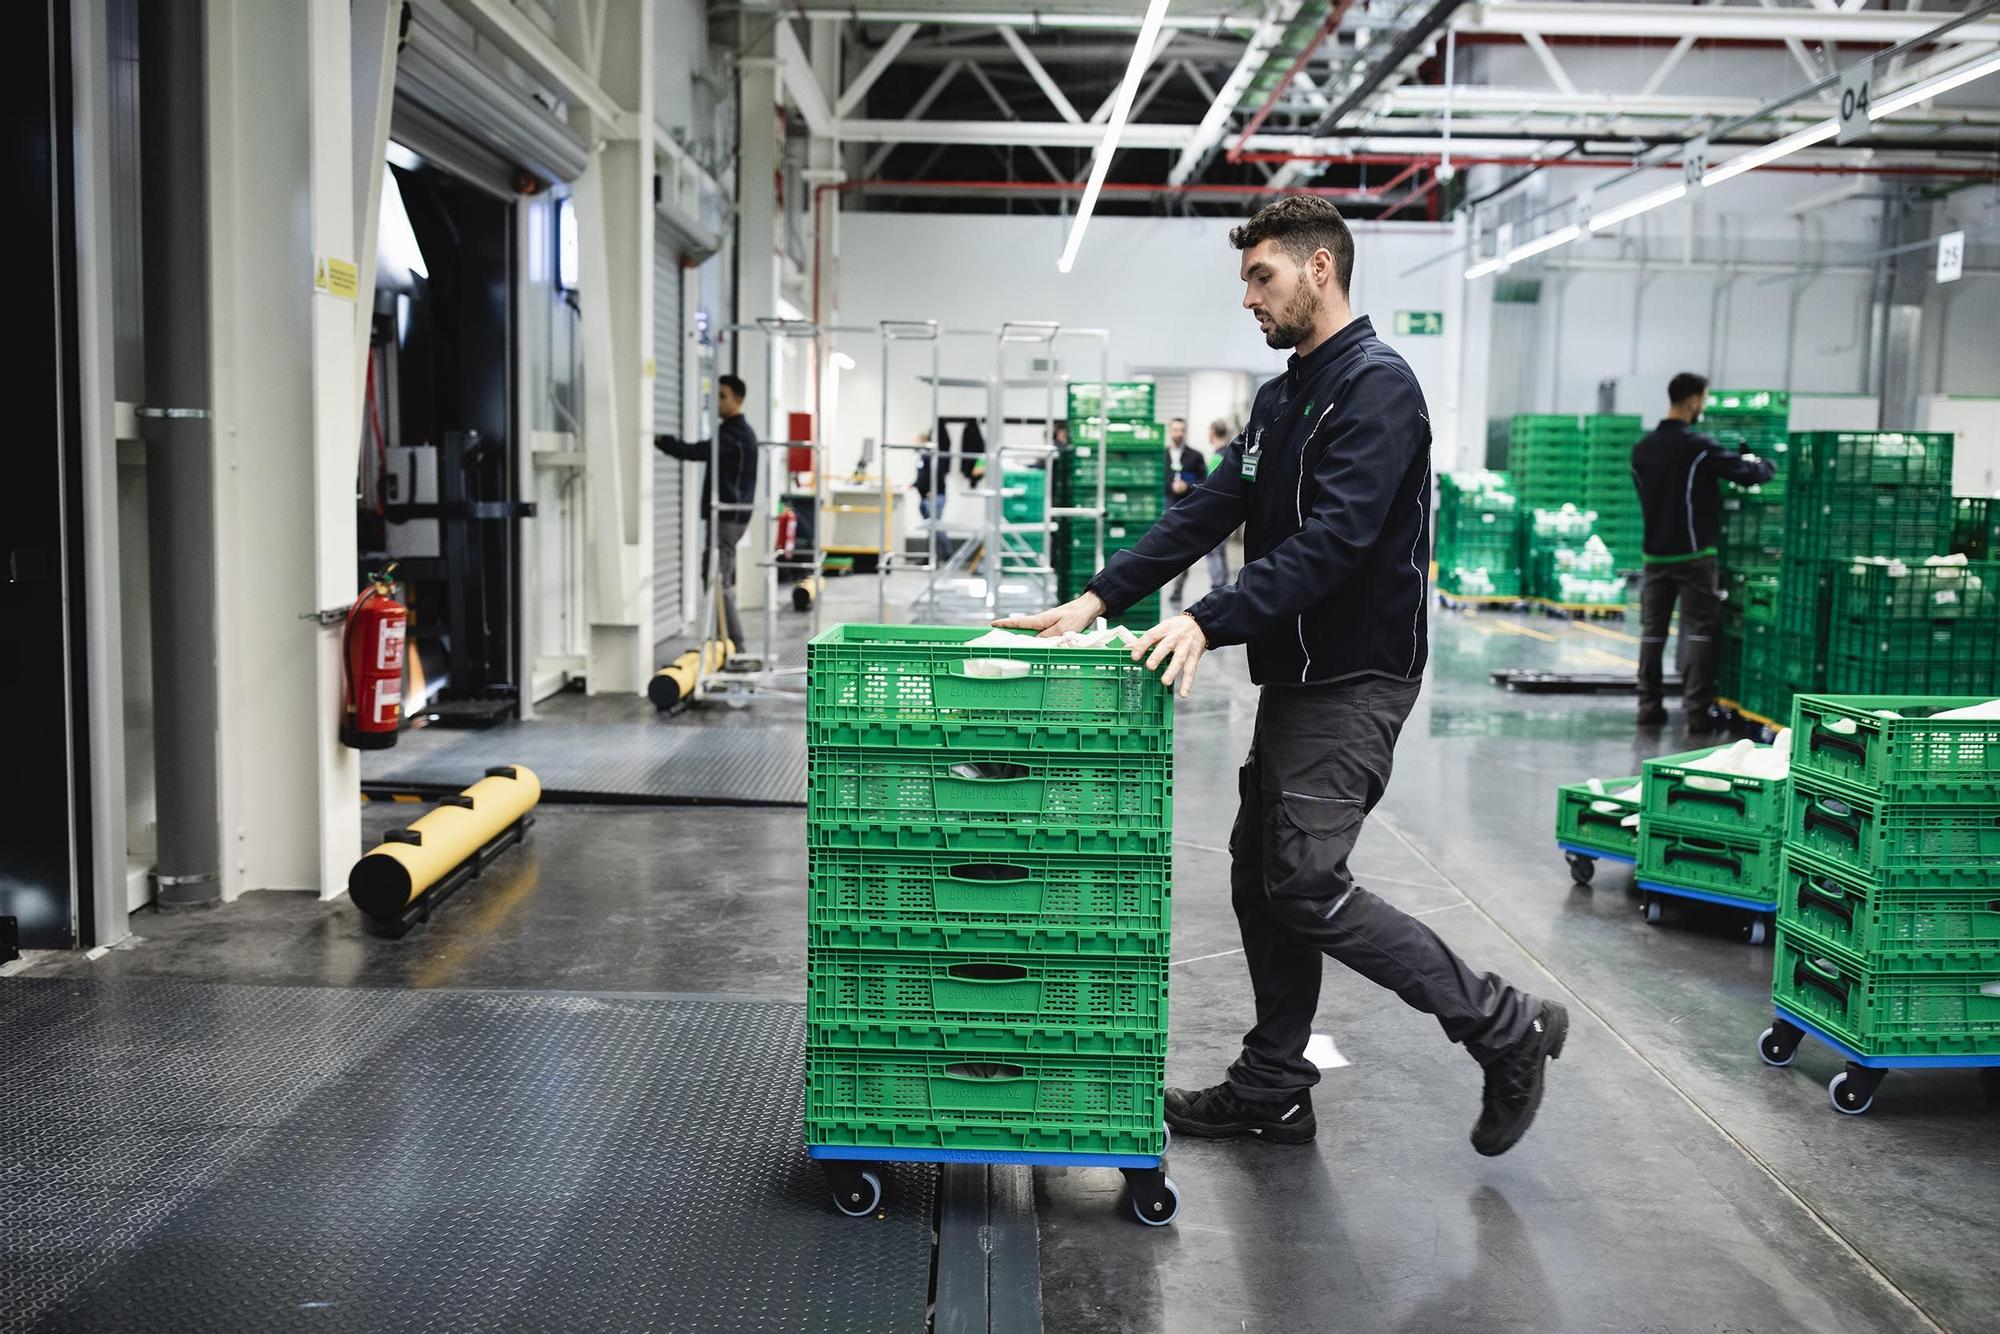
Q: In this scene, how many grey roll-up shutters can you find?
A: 2